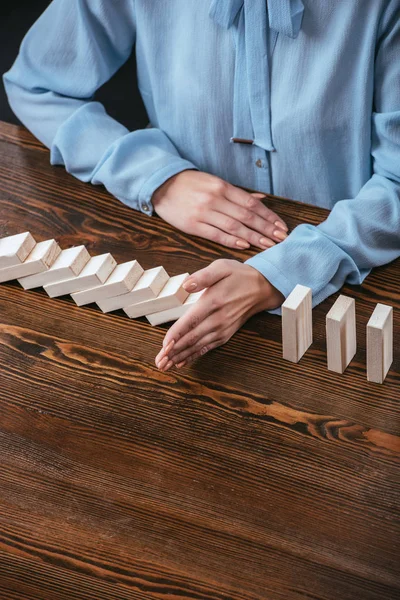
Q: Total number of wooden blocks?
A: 11